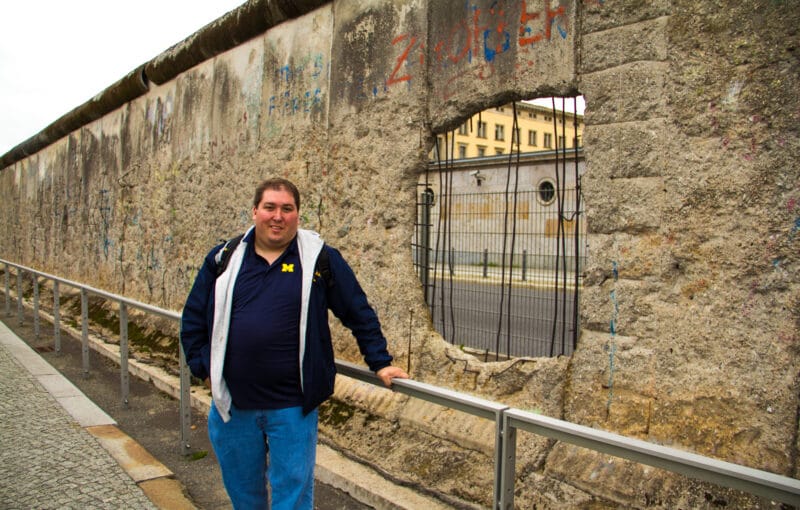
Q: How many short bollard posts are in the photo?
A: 3